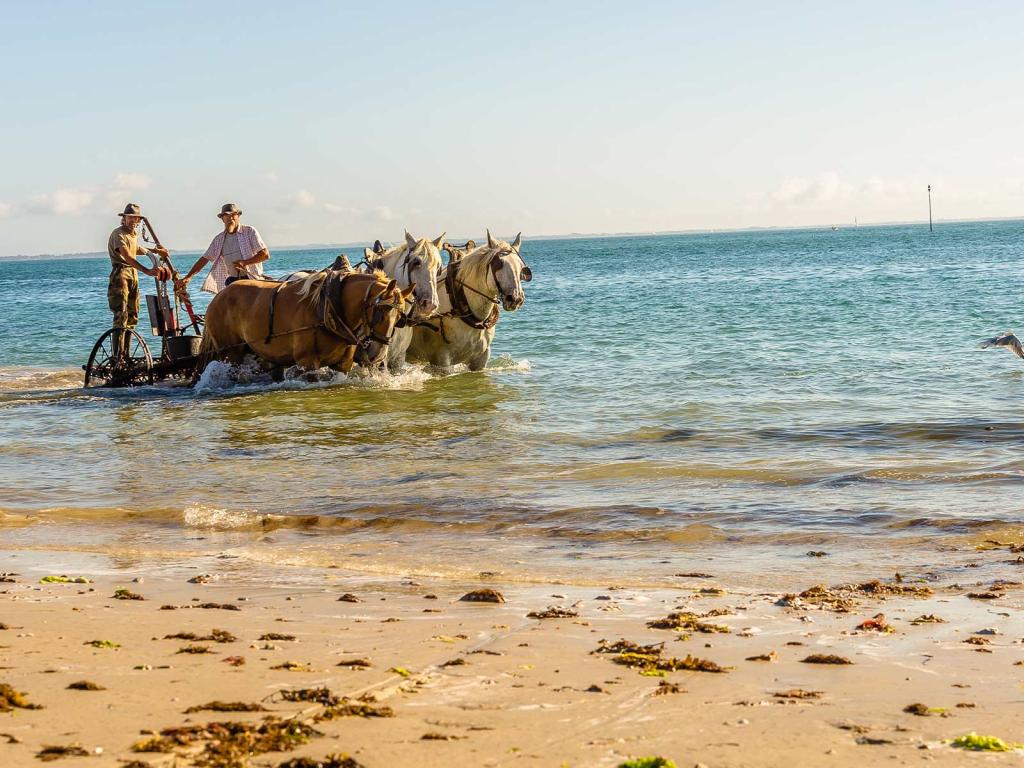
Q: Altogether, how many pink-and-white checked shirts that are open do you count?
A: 1